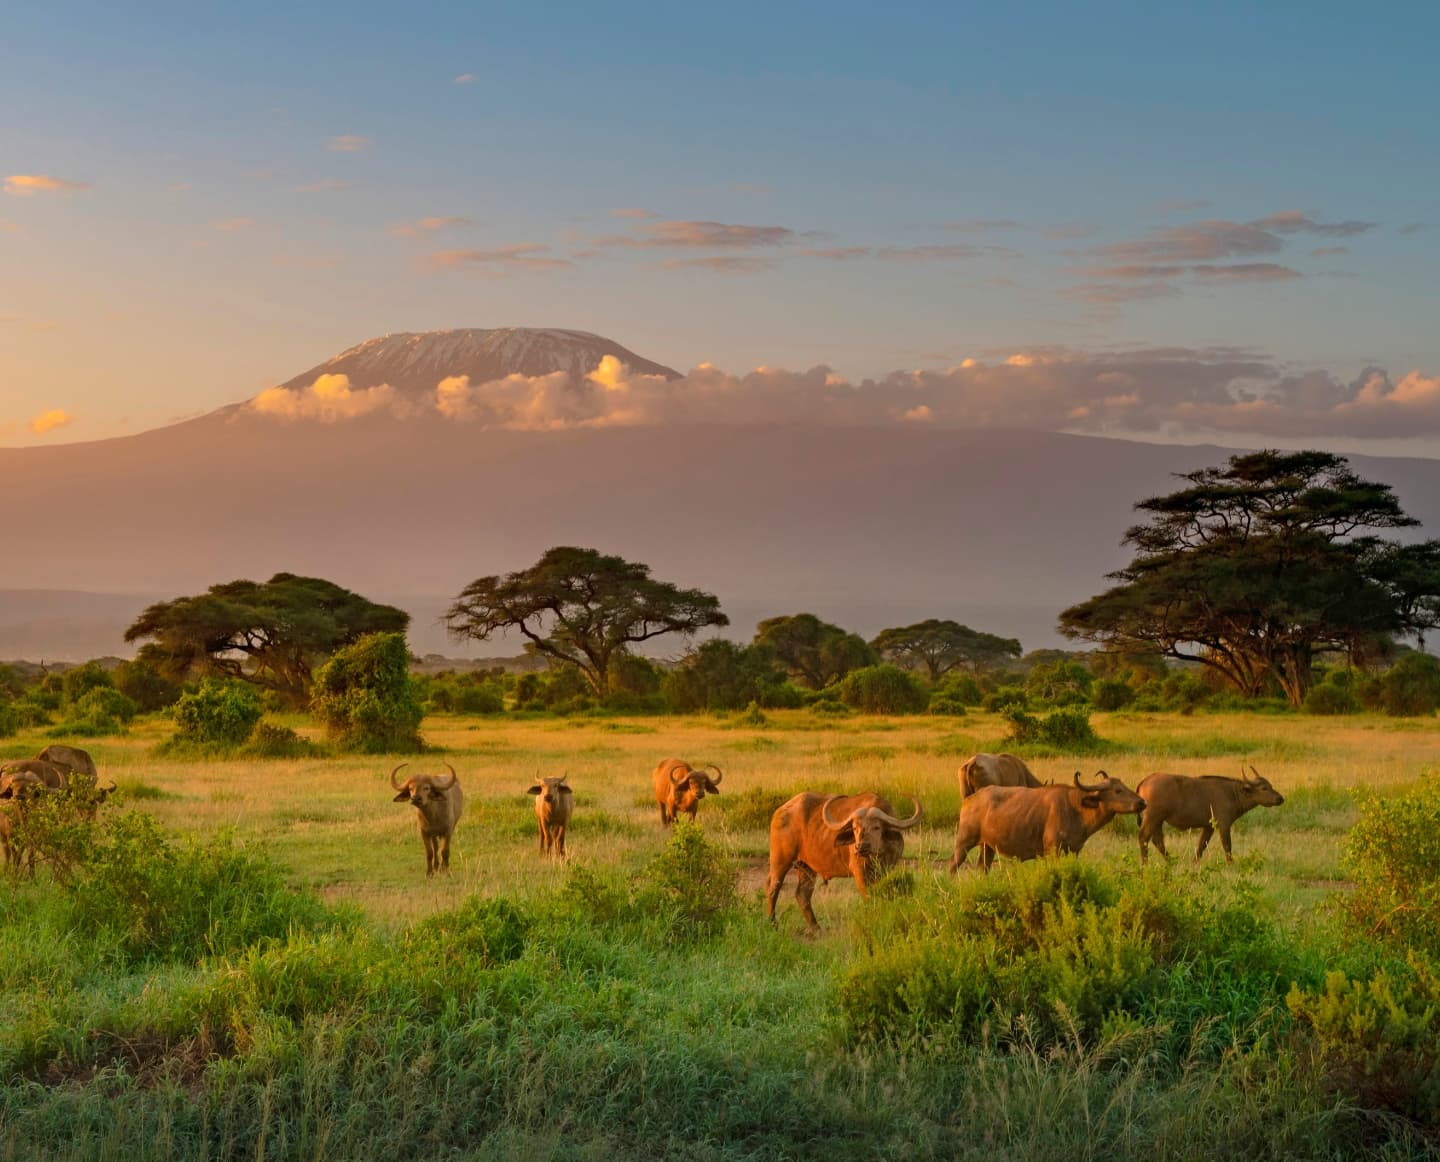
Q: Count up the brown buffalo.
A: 9